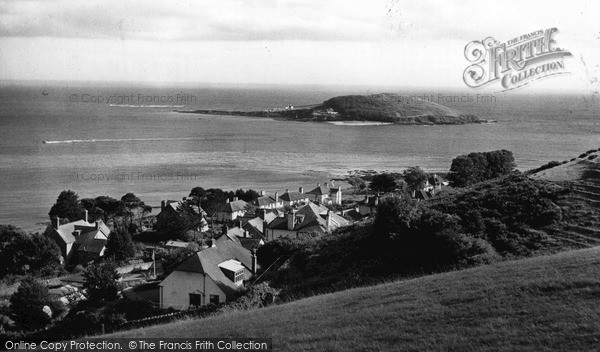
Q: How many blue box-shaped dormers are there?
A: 0